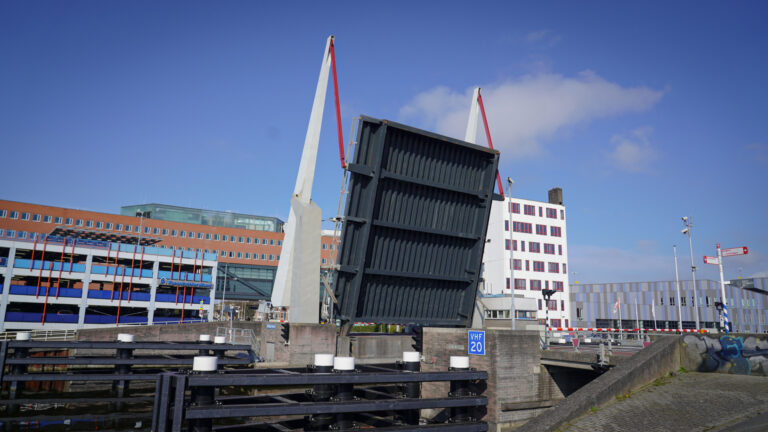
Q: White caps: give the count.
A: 9